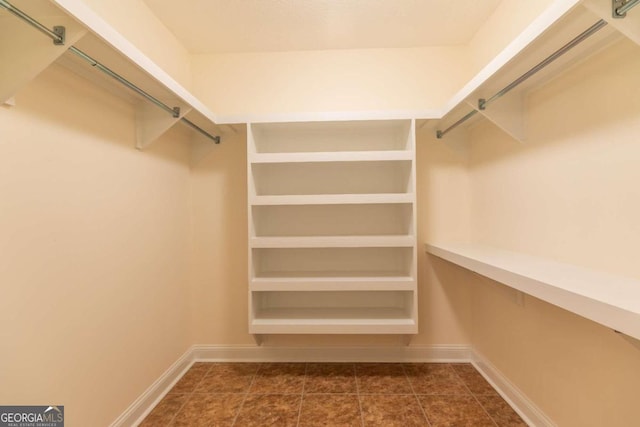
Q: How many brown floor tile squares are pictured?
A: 14